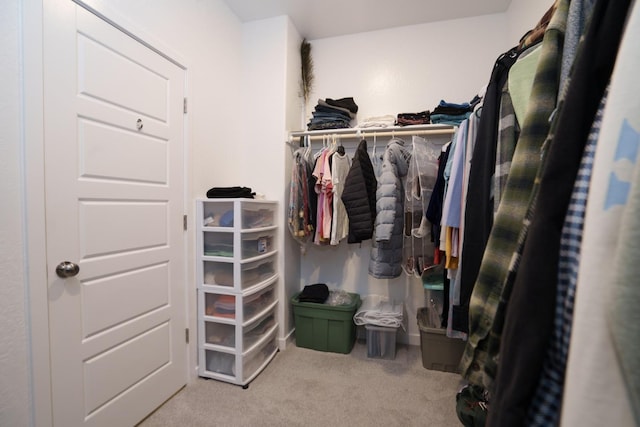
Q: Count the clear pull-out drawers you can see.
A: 6